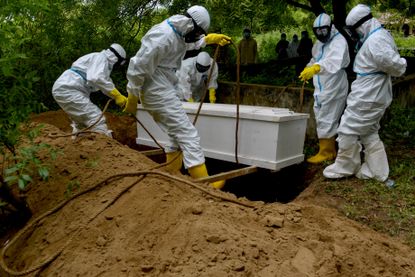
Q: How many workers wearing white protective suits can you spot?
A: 5